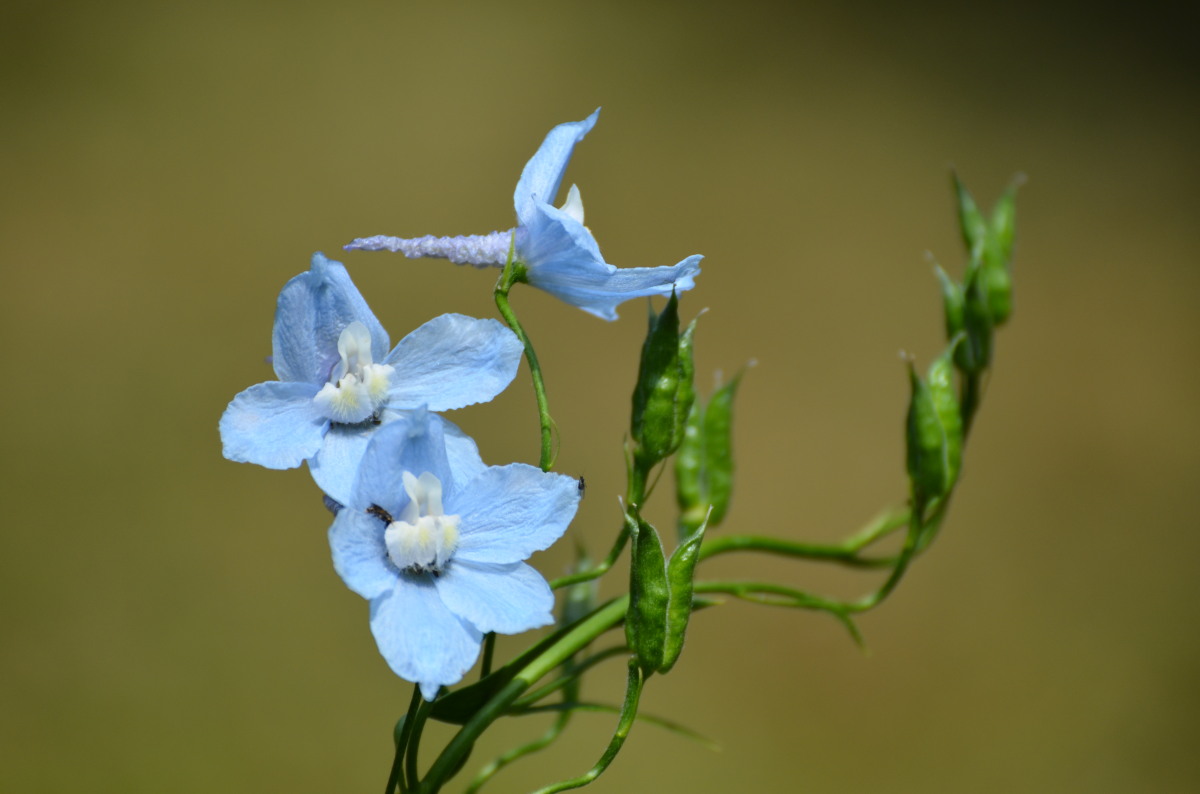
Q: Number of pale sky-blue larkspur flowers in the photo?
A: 3